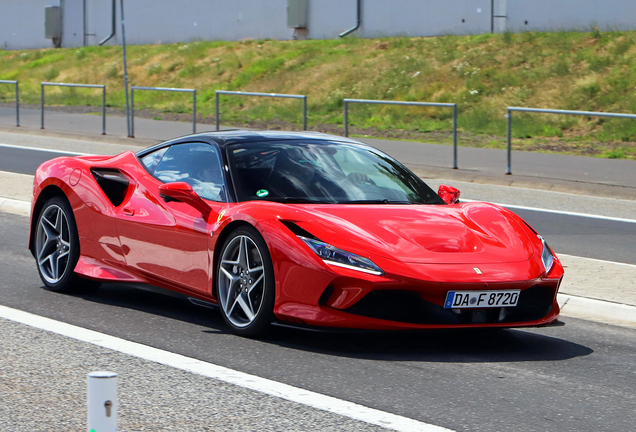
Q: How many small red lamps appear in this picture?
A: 0